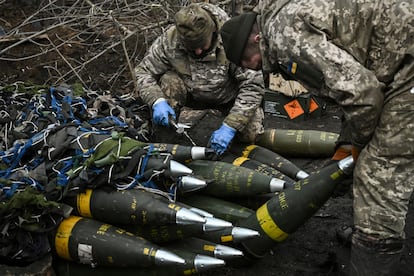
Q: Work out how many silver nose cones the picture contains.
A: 13